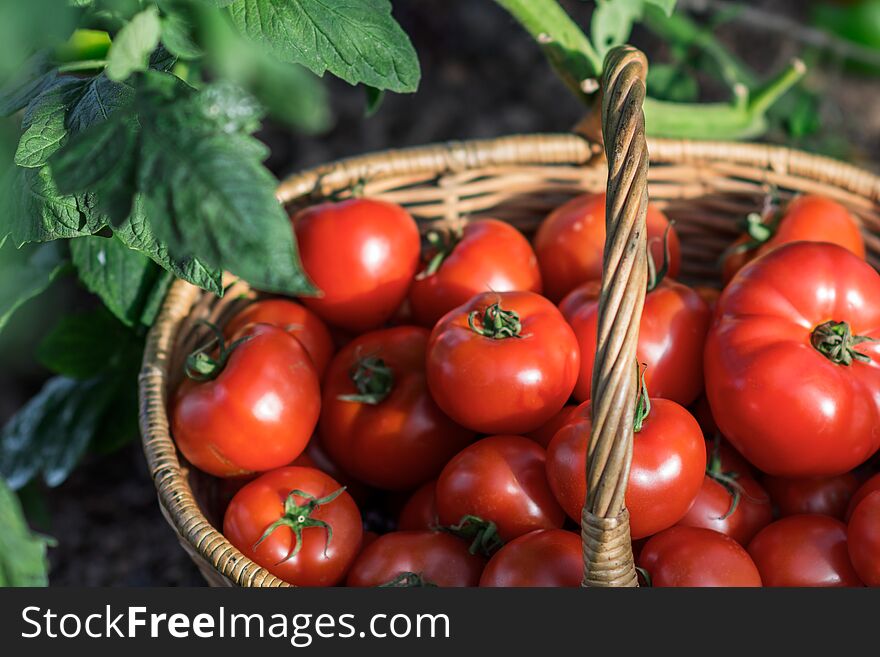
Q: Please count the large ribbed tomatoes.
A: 1